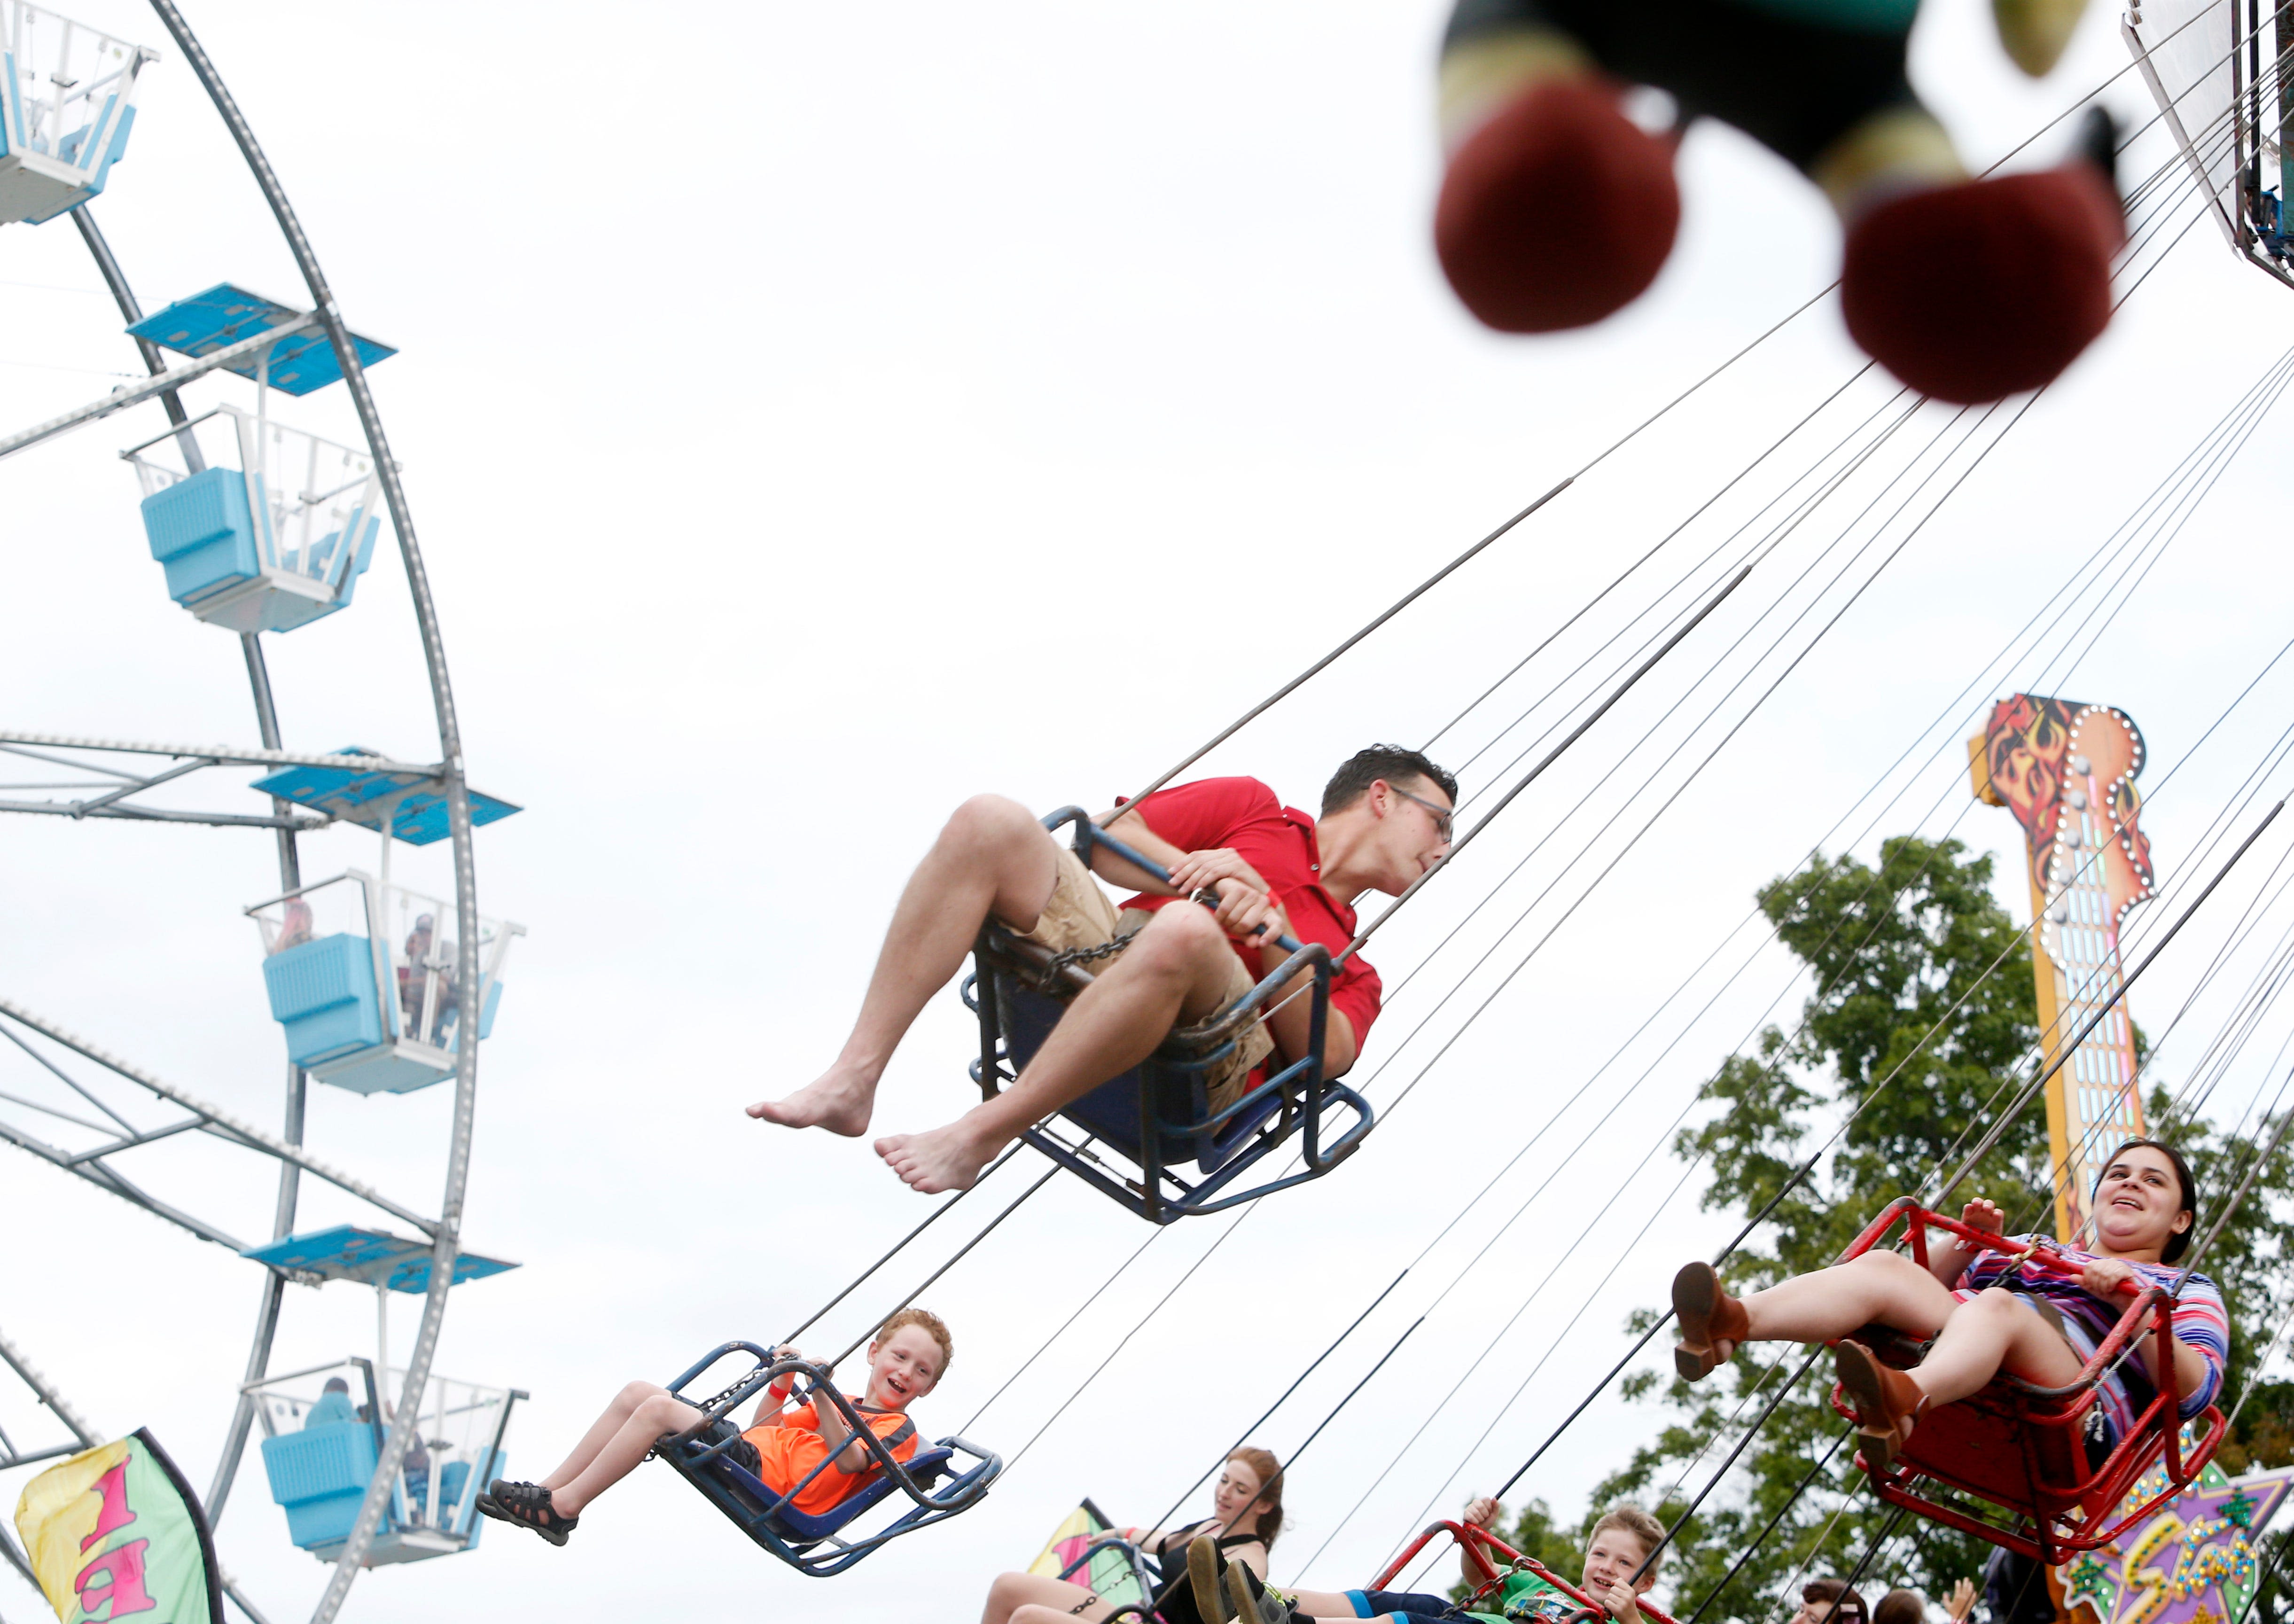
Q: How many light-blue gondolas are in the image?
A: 4